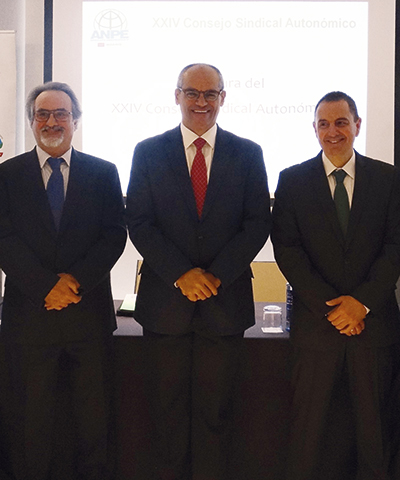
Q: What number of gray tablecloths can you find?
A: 1